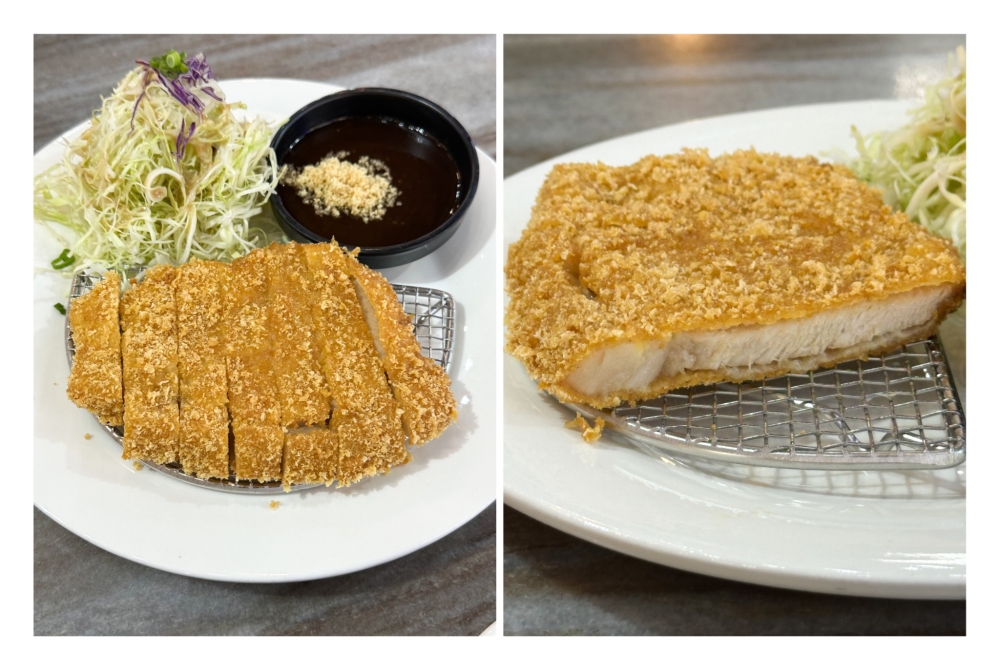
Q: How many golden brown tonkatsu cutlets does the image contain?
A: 2